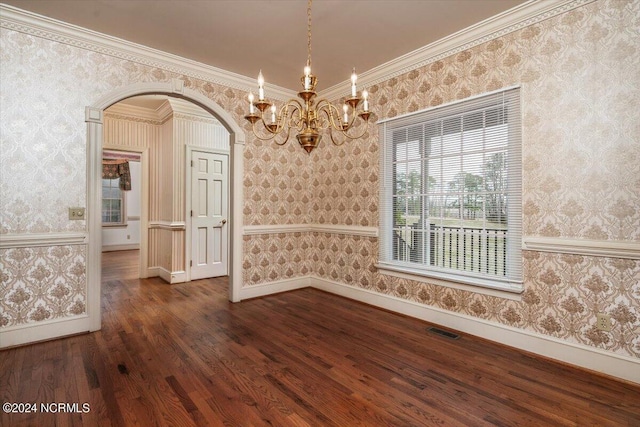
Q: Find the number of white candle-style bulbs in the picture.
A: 7